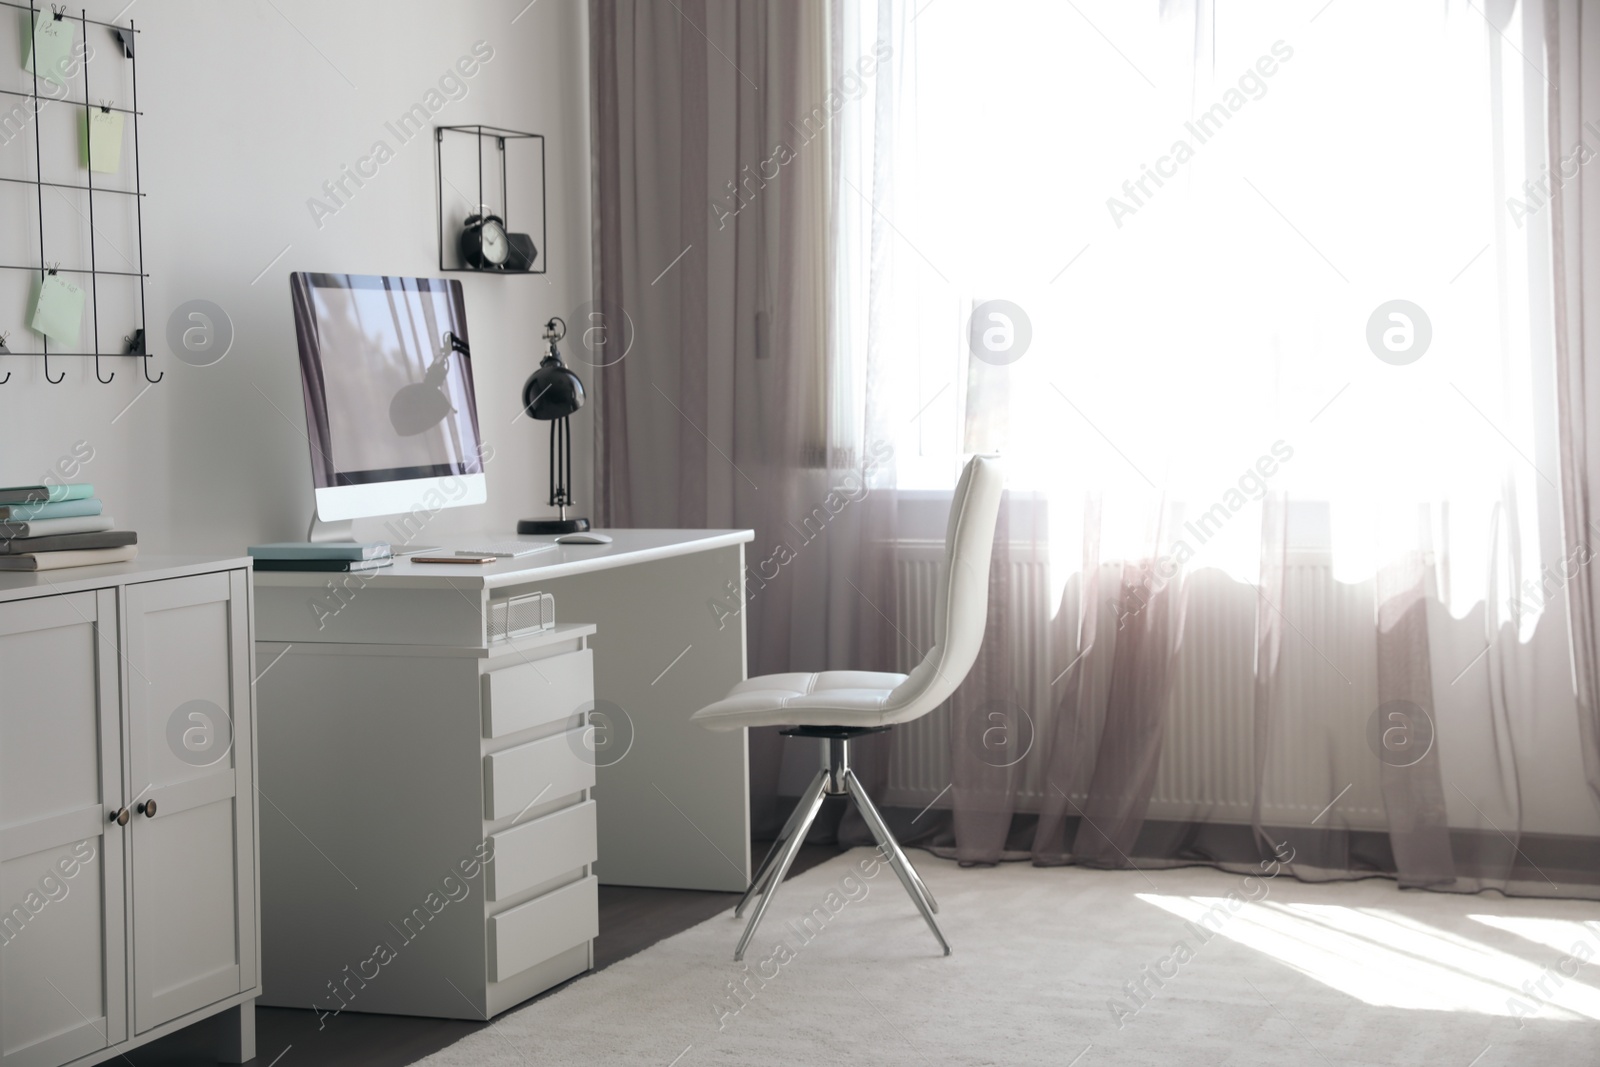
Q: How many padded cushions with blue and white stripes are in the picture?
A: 0